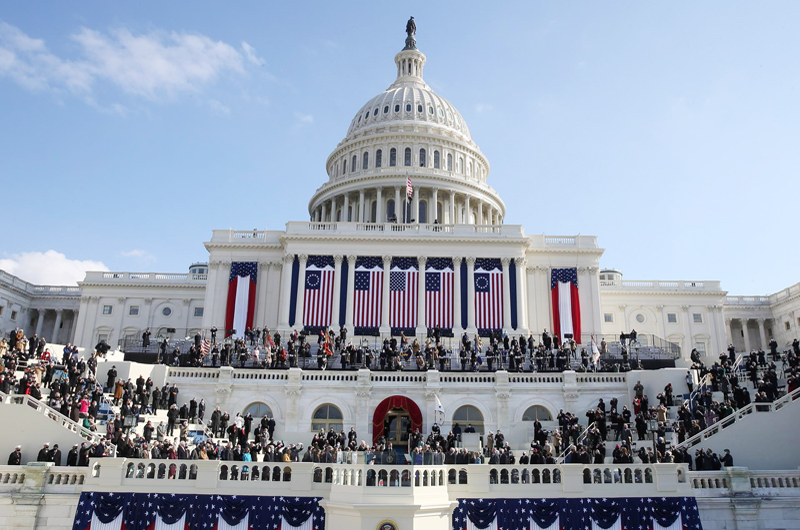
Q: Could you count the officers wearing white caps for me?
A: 3